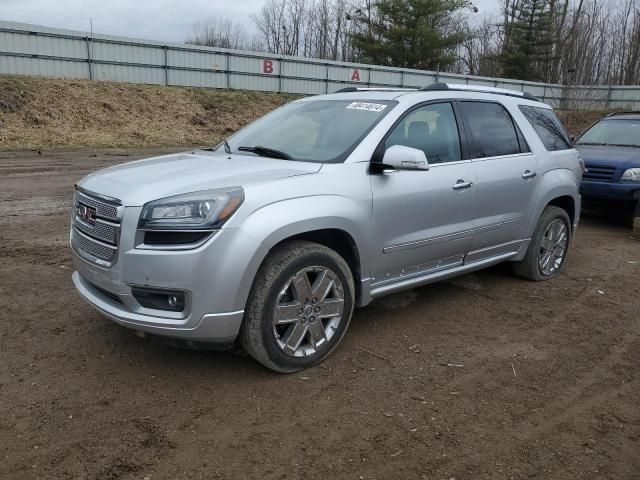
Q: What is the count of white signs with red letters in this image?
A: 2